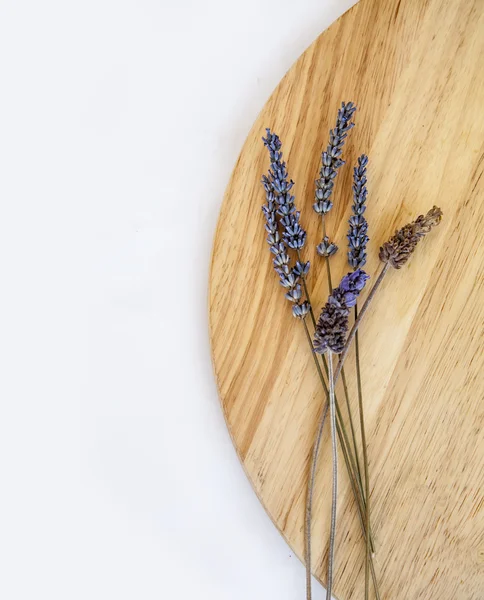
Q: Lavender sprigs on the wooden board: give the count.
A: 6